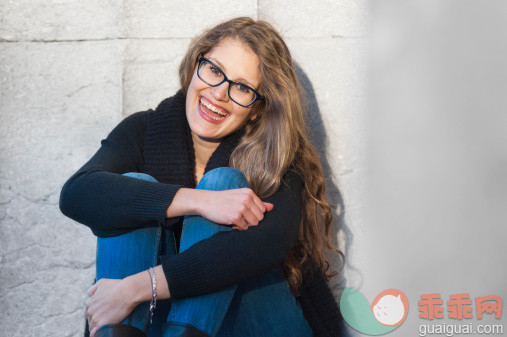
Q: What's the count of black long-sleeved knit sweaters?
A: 1